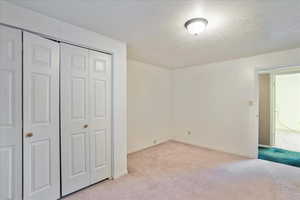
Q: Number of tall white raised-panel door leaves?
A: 4